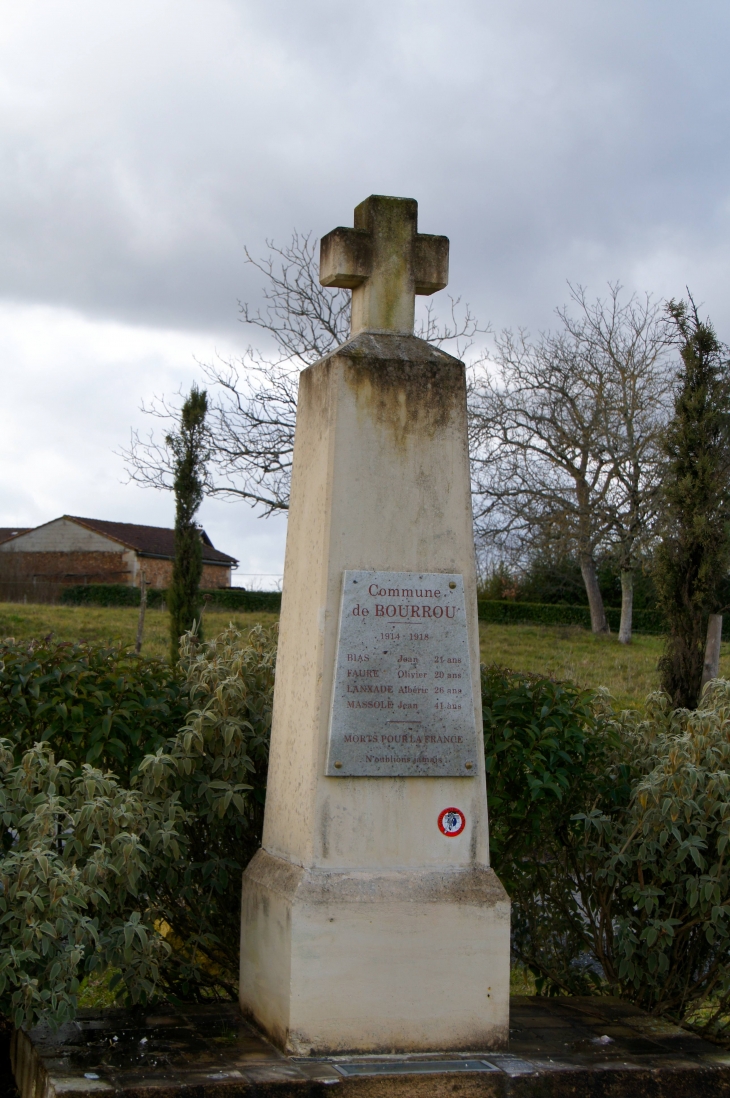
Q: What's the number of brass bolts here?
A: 3